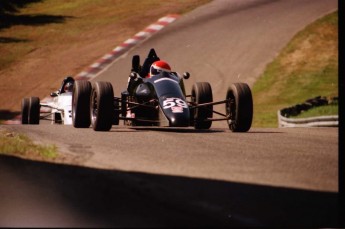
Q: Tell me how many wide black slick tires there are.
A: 6